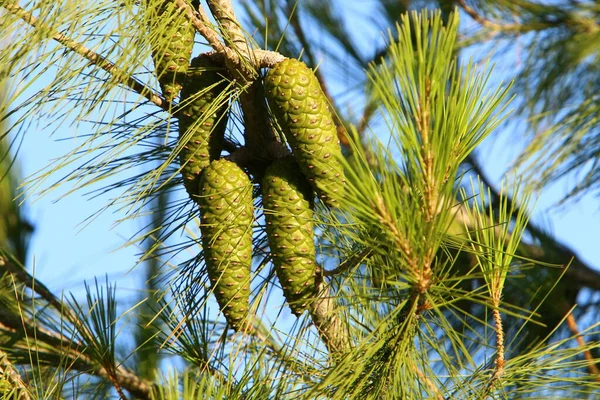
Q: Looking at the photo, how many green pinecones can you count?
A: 5